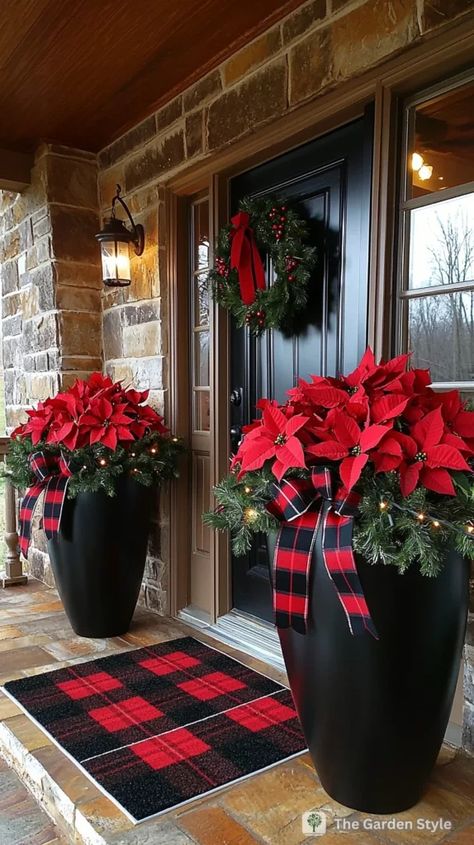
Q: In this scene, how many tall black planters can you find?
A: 2